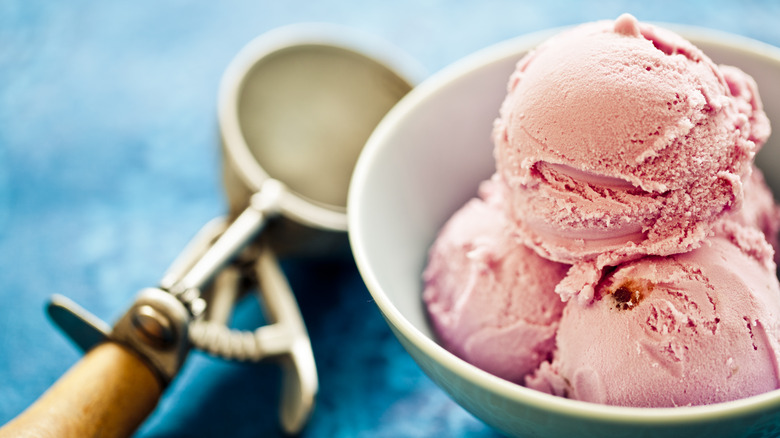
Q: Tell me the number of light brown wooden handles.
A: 1